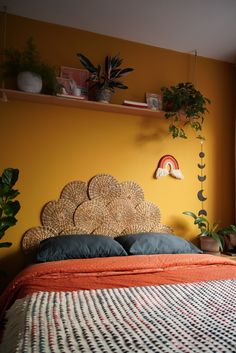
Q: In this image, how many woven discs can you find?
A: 12